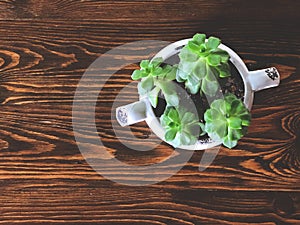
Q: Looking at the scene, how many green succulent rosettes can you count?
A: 4